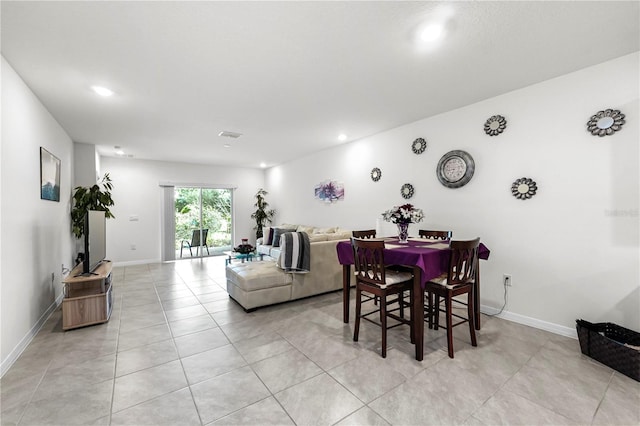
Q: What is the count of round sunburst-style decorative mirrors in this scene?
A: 6